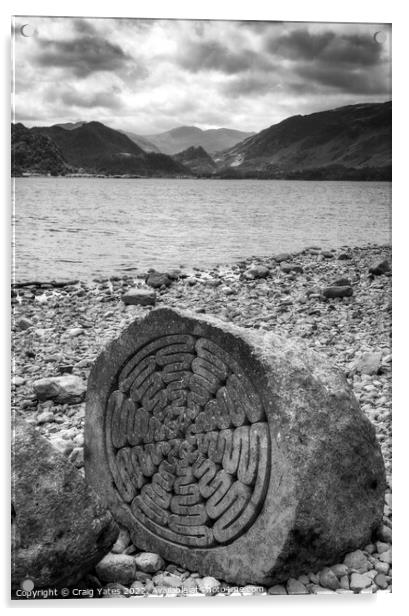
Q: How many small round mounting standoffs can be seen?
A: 4